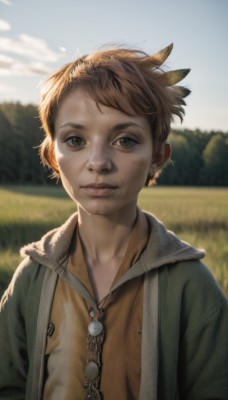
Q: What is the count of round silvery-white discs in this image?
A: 2